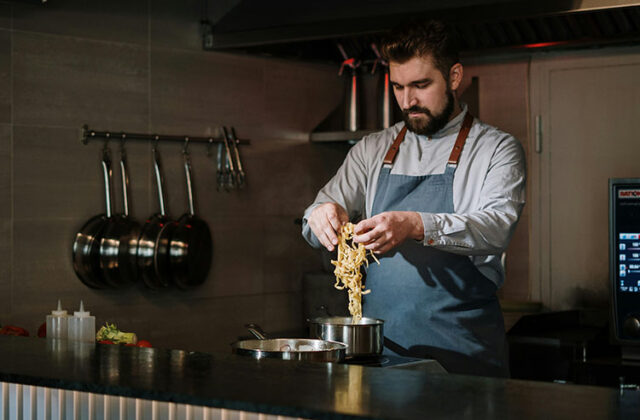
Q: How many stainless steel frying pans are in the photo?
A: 5